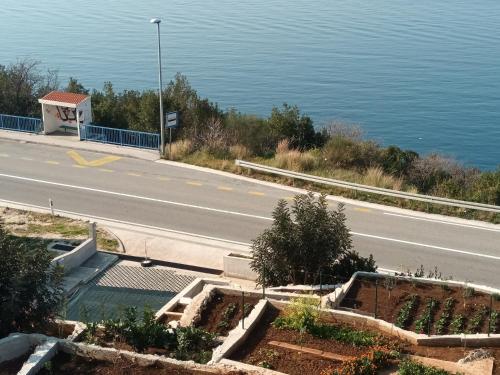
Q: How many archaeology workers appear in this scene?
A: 0